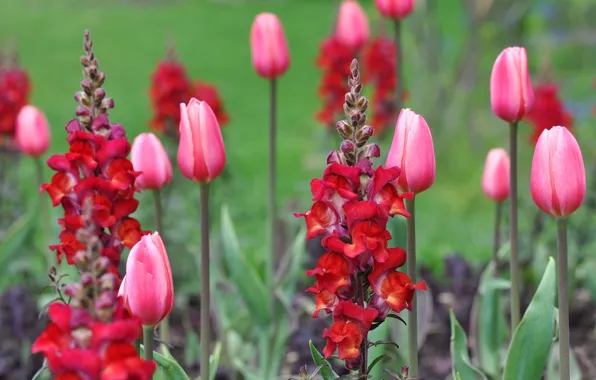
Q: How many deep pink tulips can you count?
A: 11